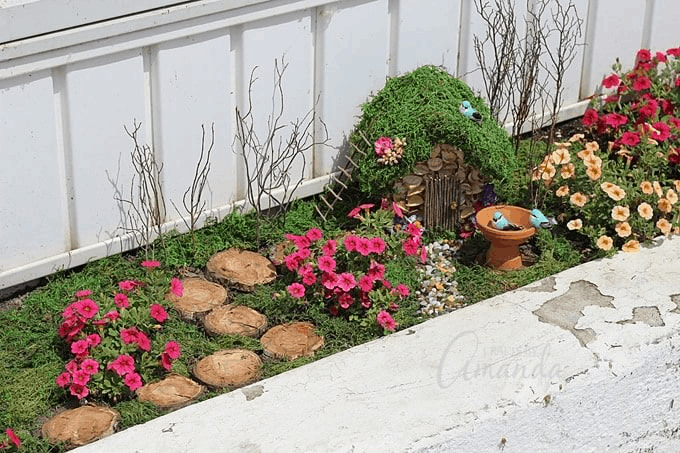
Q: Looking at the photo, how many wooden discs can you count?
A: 7